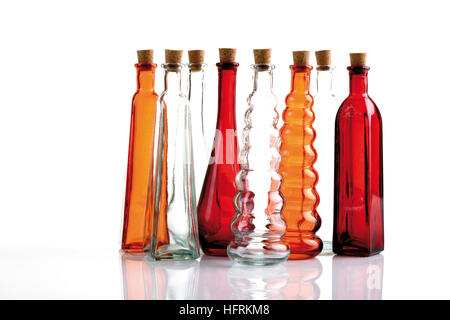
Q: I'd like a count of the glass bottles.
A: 8